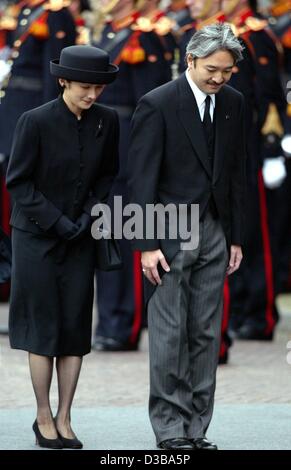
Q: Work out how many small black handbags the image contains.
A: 1